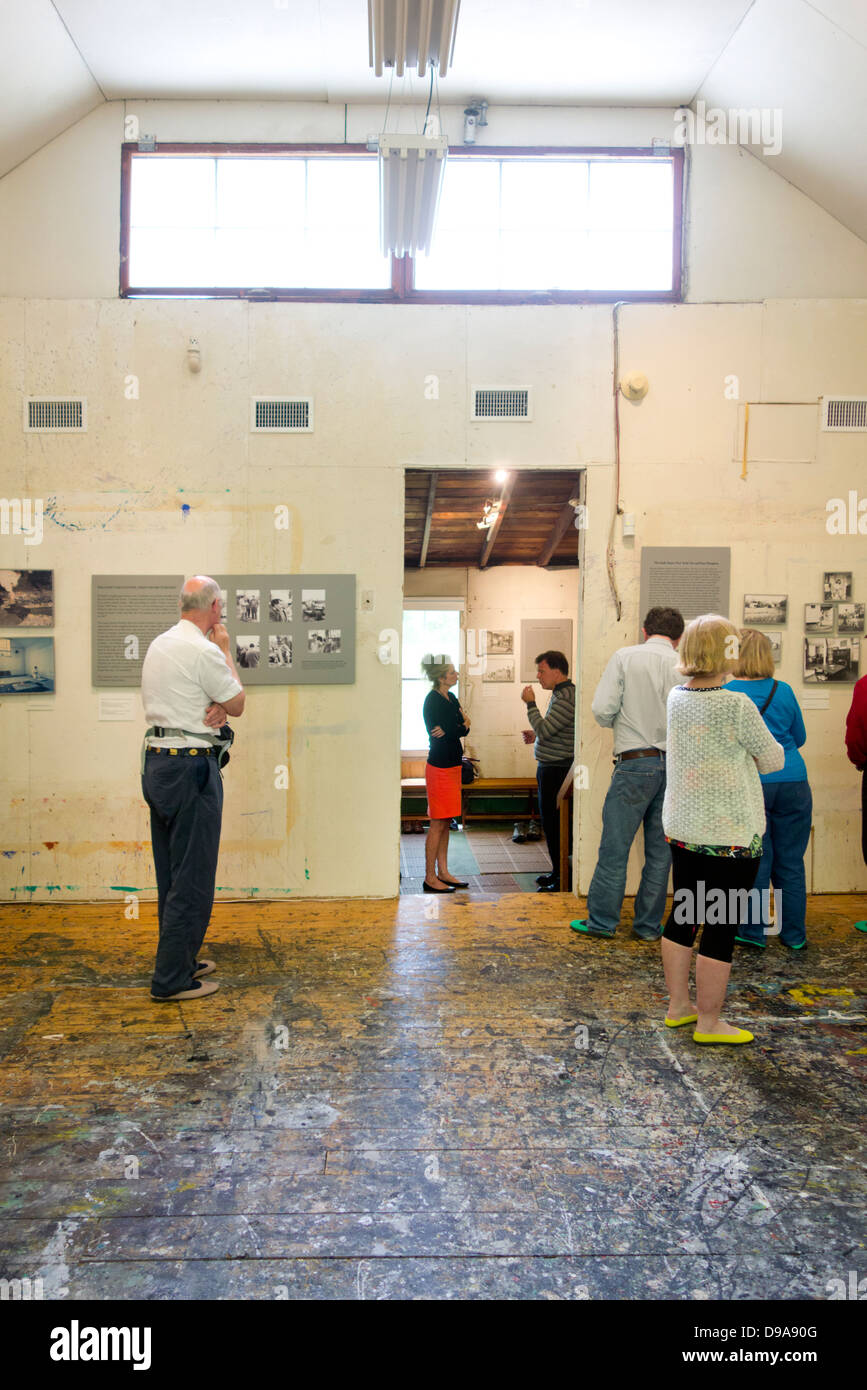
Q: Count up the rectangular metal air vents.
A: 4